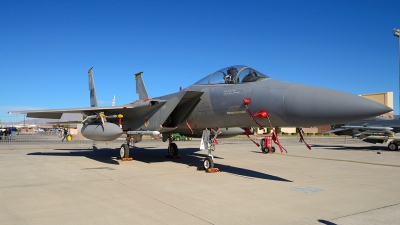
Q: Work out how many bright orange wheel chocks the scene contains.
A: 3